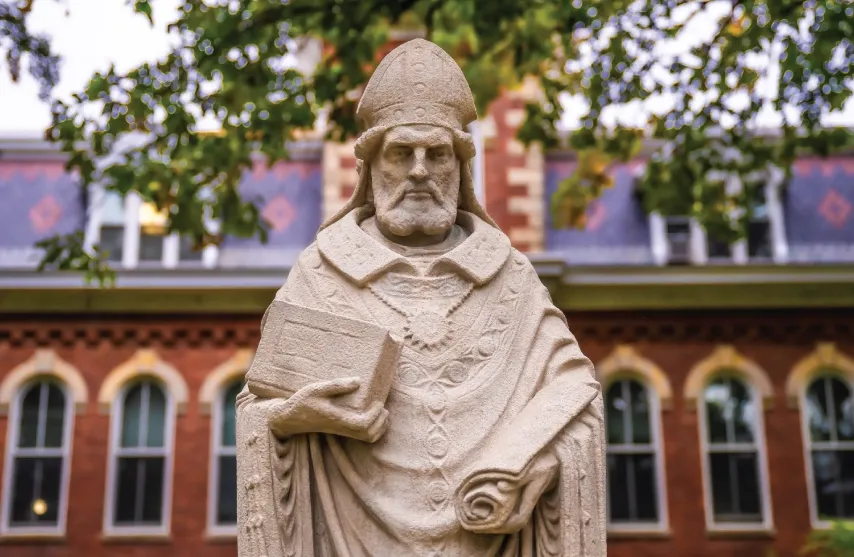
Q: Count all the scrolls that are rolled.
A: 1